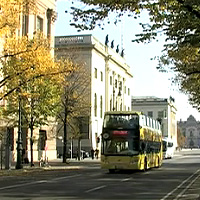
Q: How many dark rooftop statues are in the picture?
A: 4